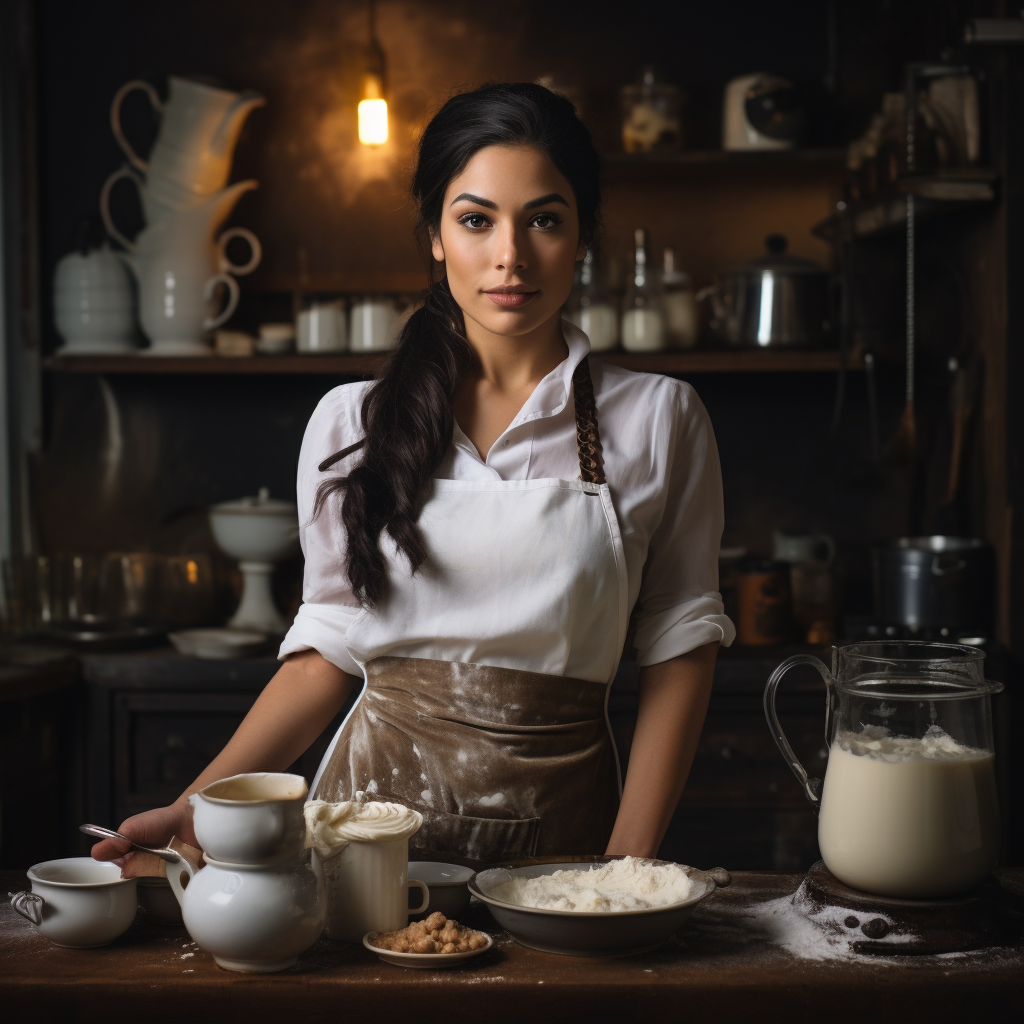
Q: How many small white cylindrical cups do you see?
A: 2